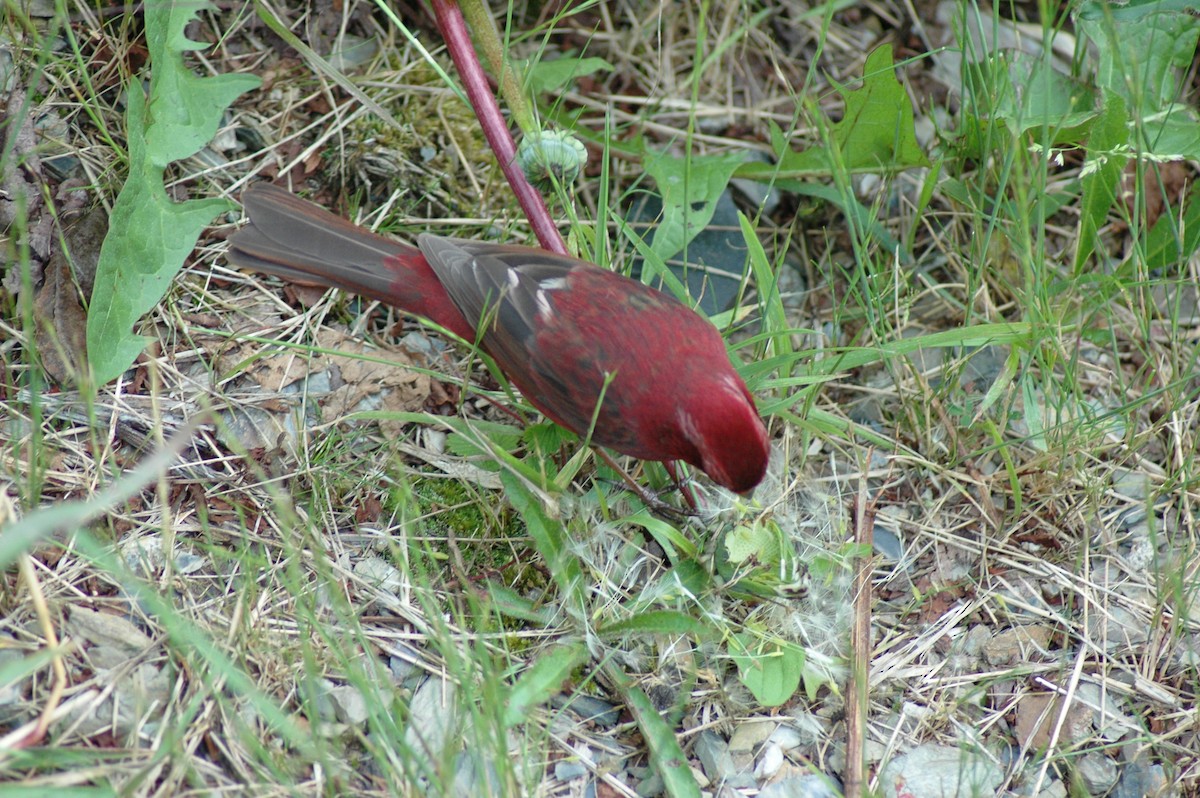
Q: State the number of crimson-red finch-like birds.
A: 1